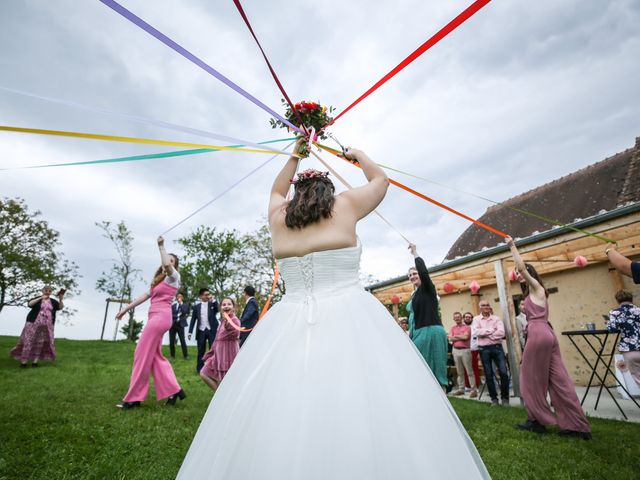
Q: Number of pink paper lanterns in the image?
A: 5